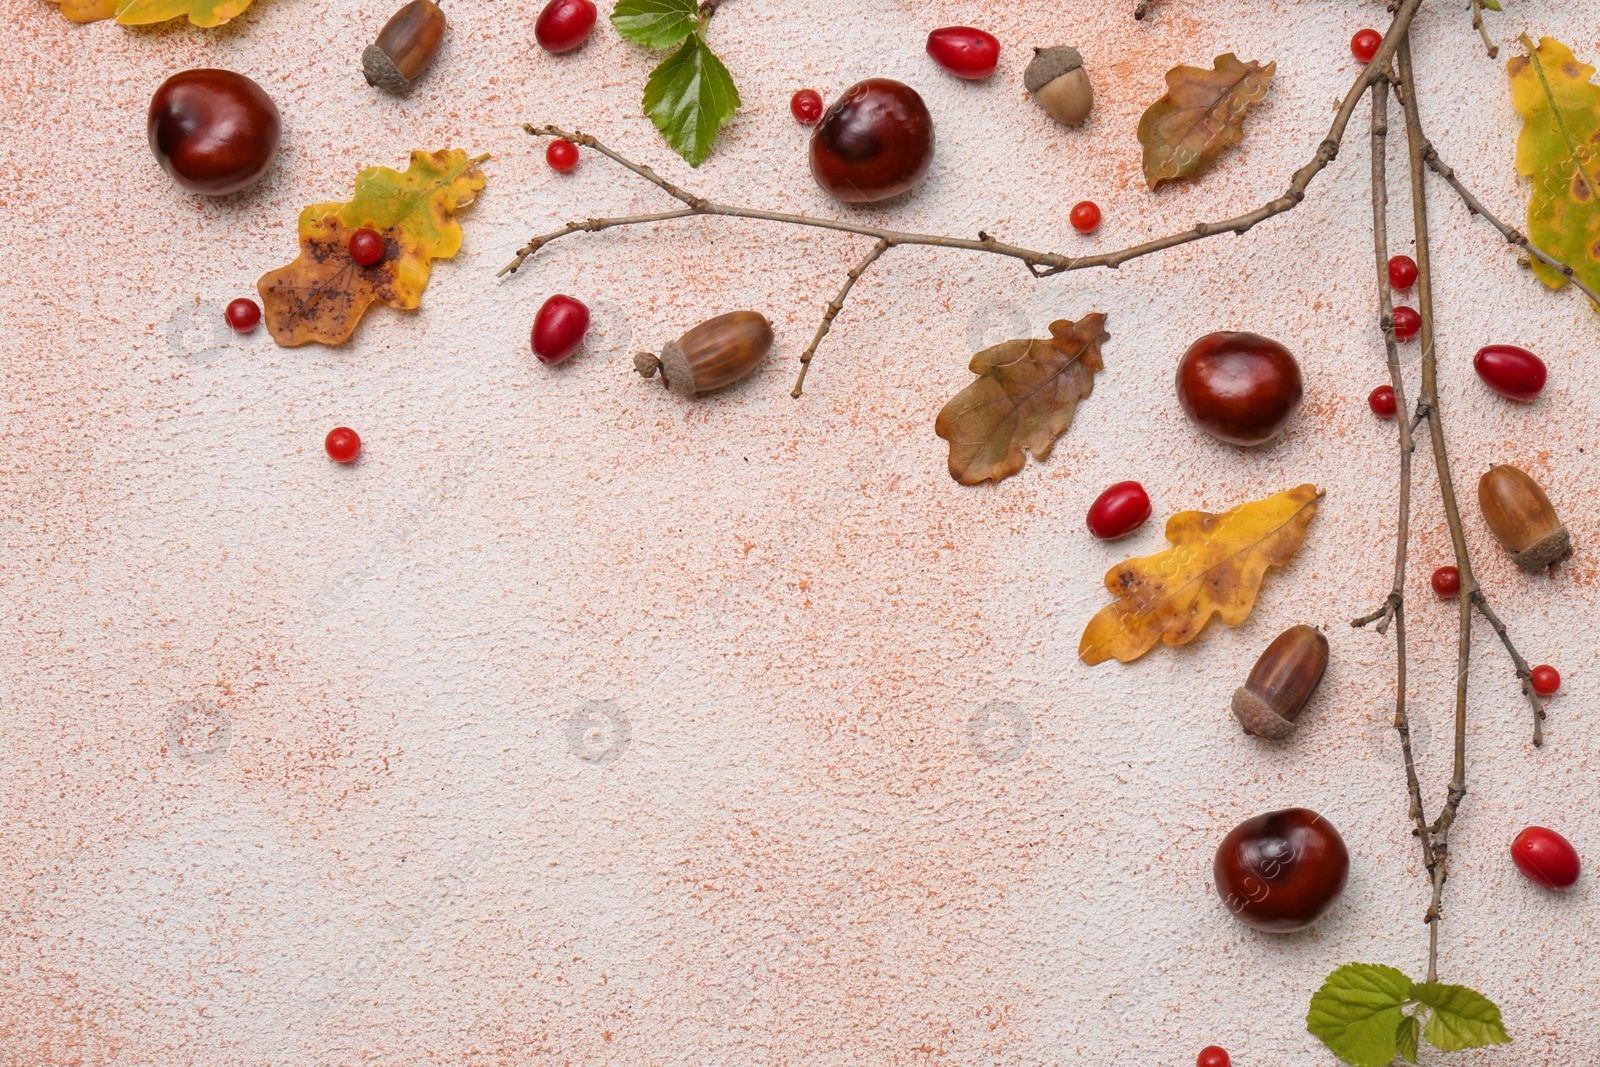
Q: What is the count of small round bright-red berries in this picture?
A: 13